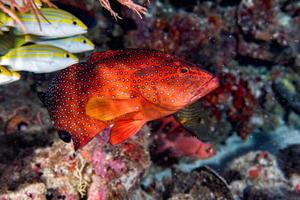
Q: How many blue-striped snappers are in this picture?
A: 4